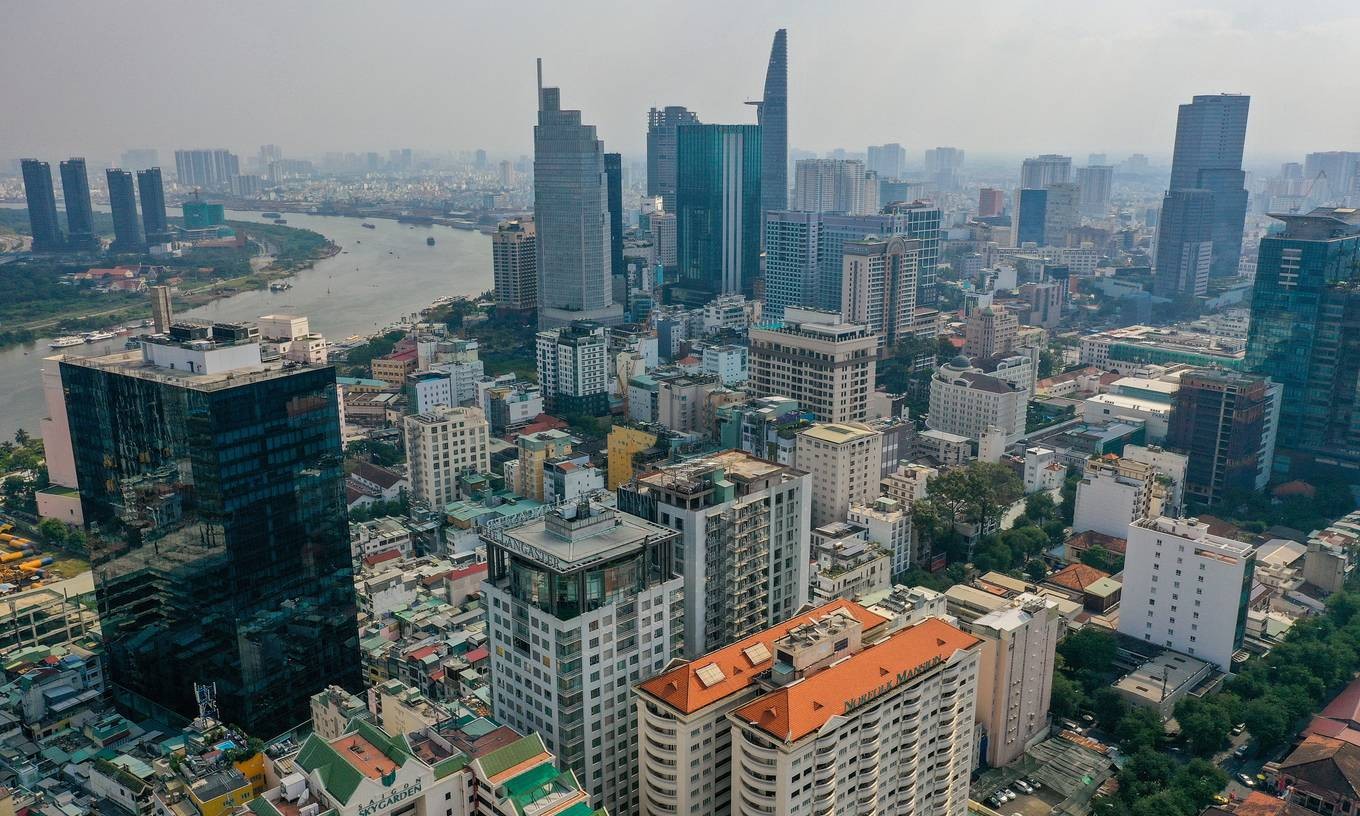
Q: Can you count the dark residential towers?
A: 4